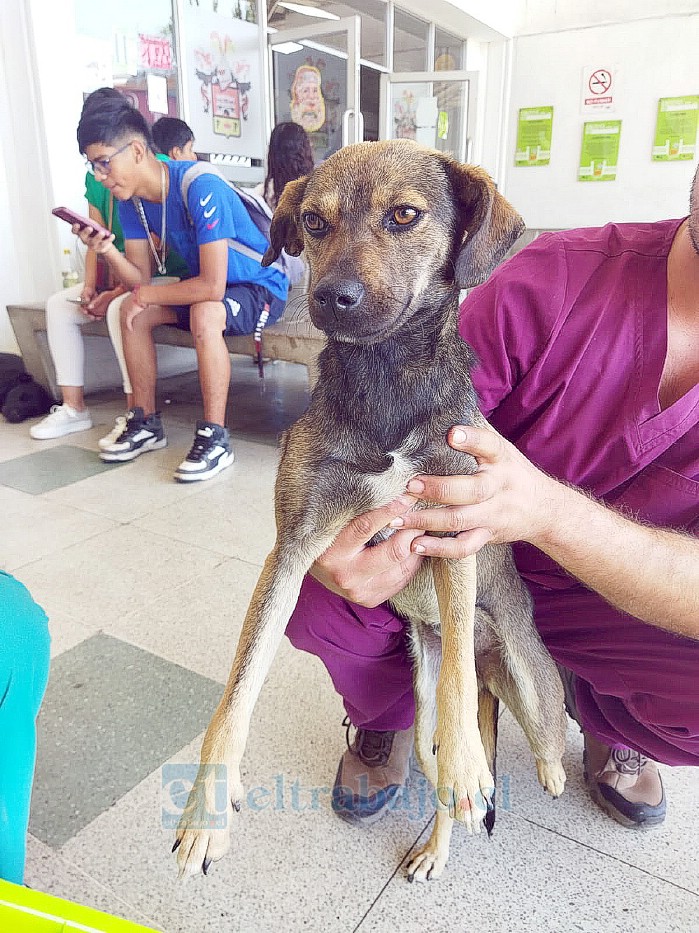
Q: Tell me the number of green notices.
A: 3